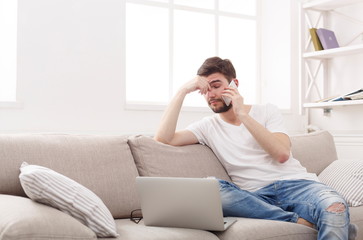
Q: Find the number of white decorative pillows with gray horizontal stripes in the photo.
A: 2